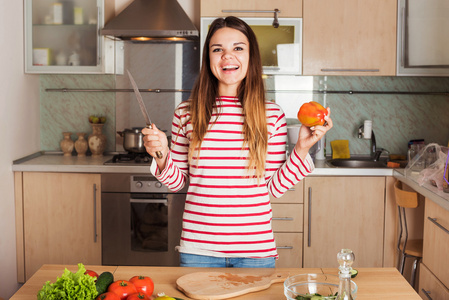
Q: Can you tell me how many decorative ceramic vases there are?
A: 3